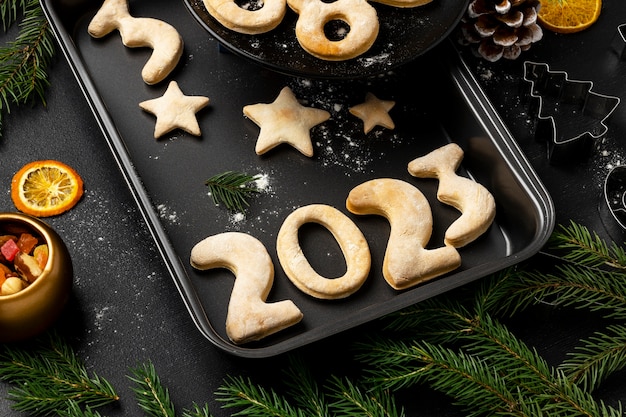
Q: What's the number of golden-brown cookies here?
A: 11